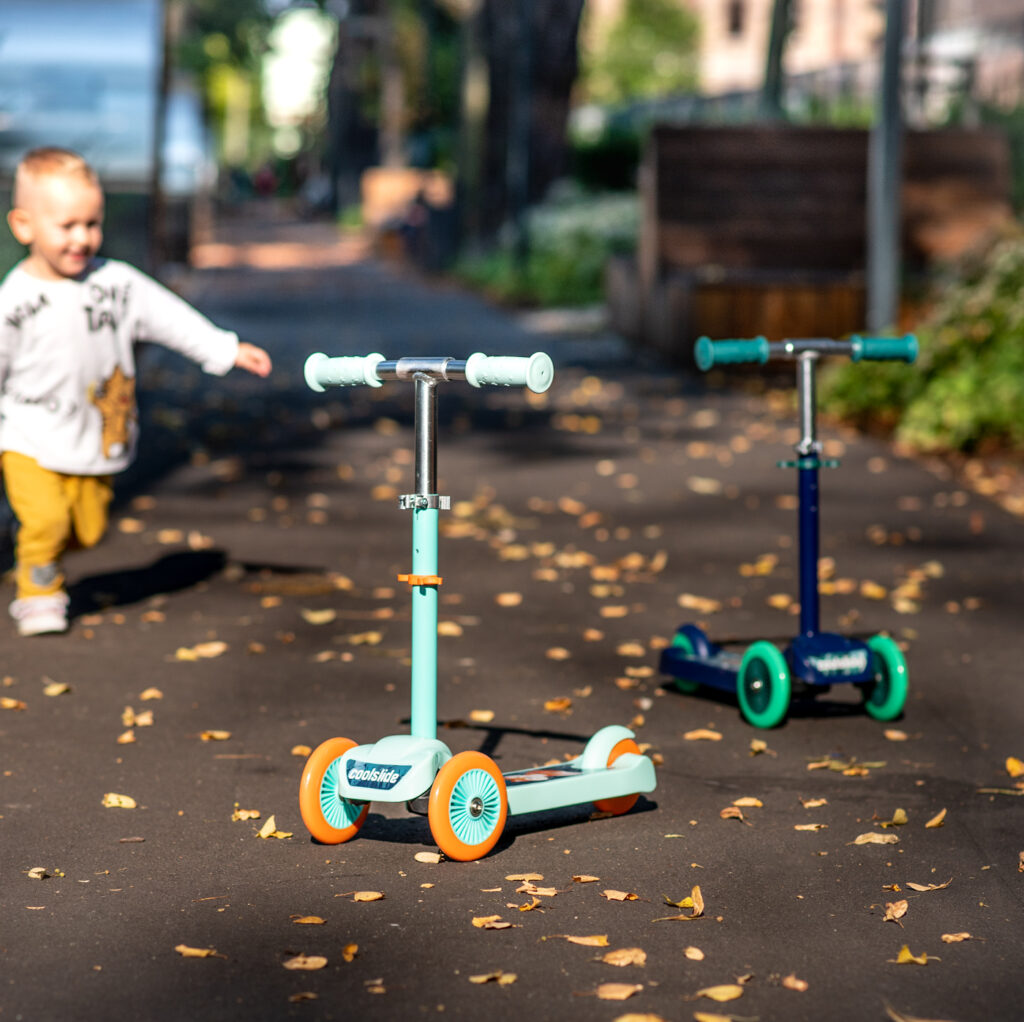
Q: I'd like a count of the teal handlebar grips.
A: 2